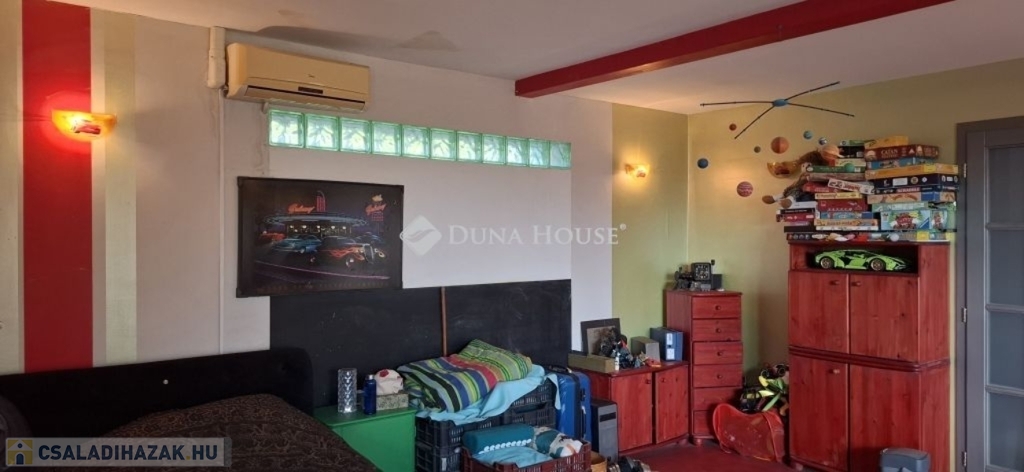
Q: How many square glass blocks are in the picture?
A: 11